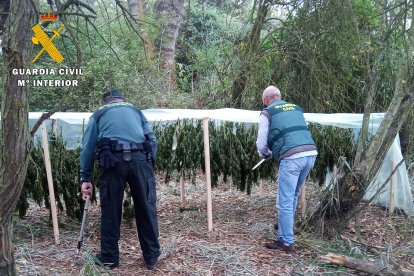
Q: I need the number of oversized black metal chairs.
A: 0